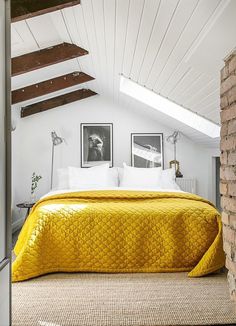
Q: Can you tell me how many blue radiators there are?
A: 0